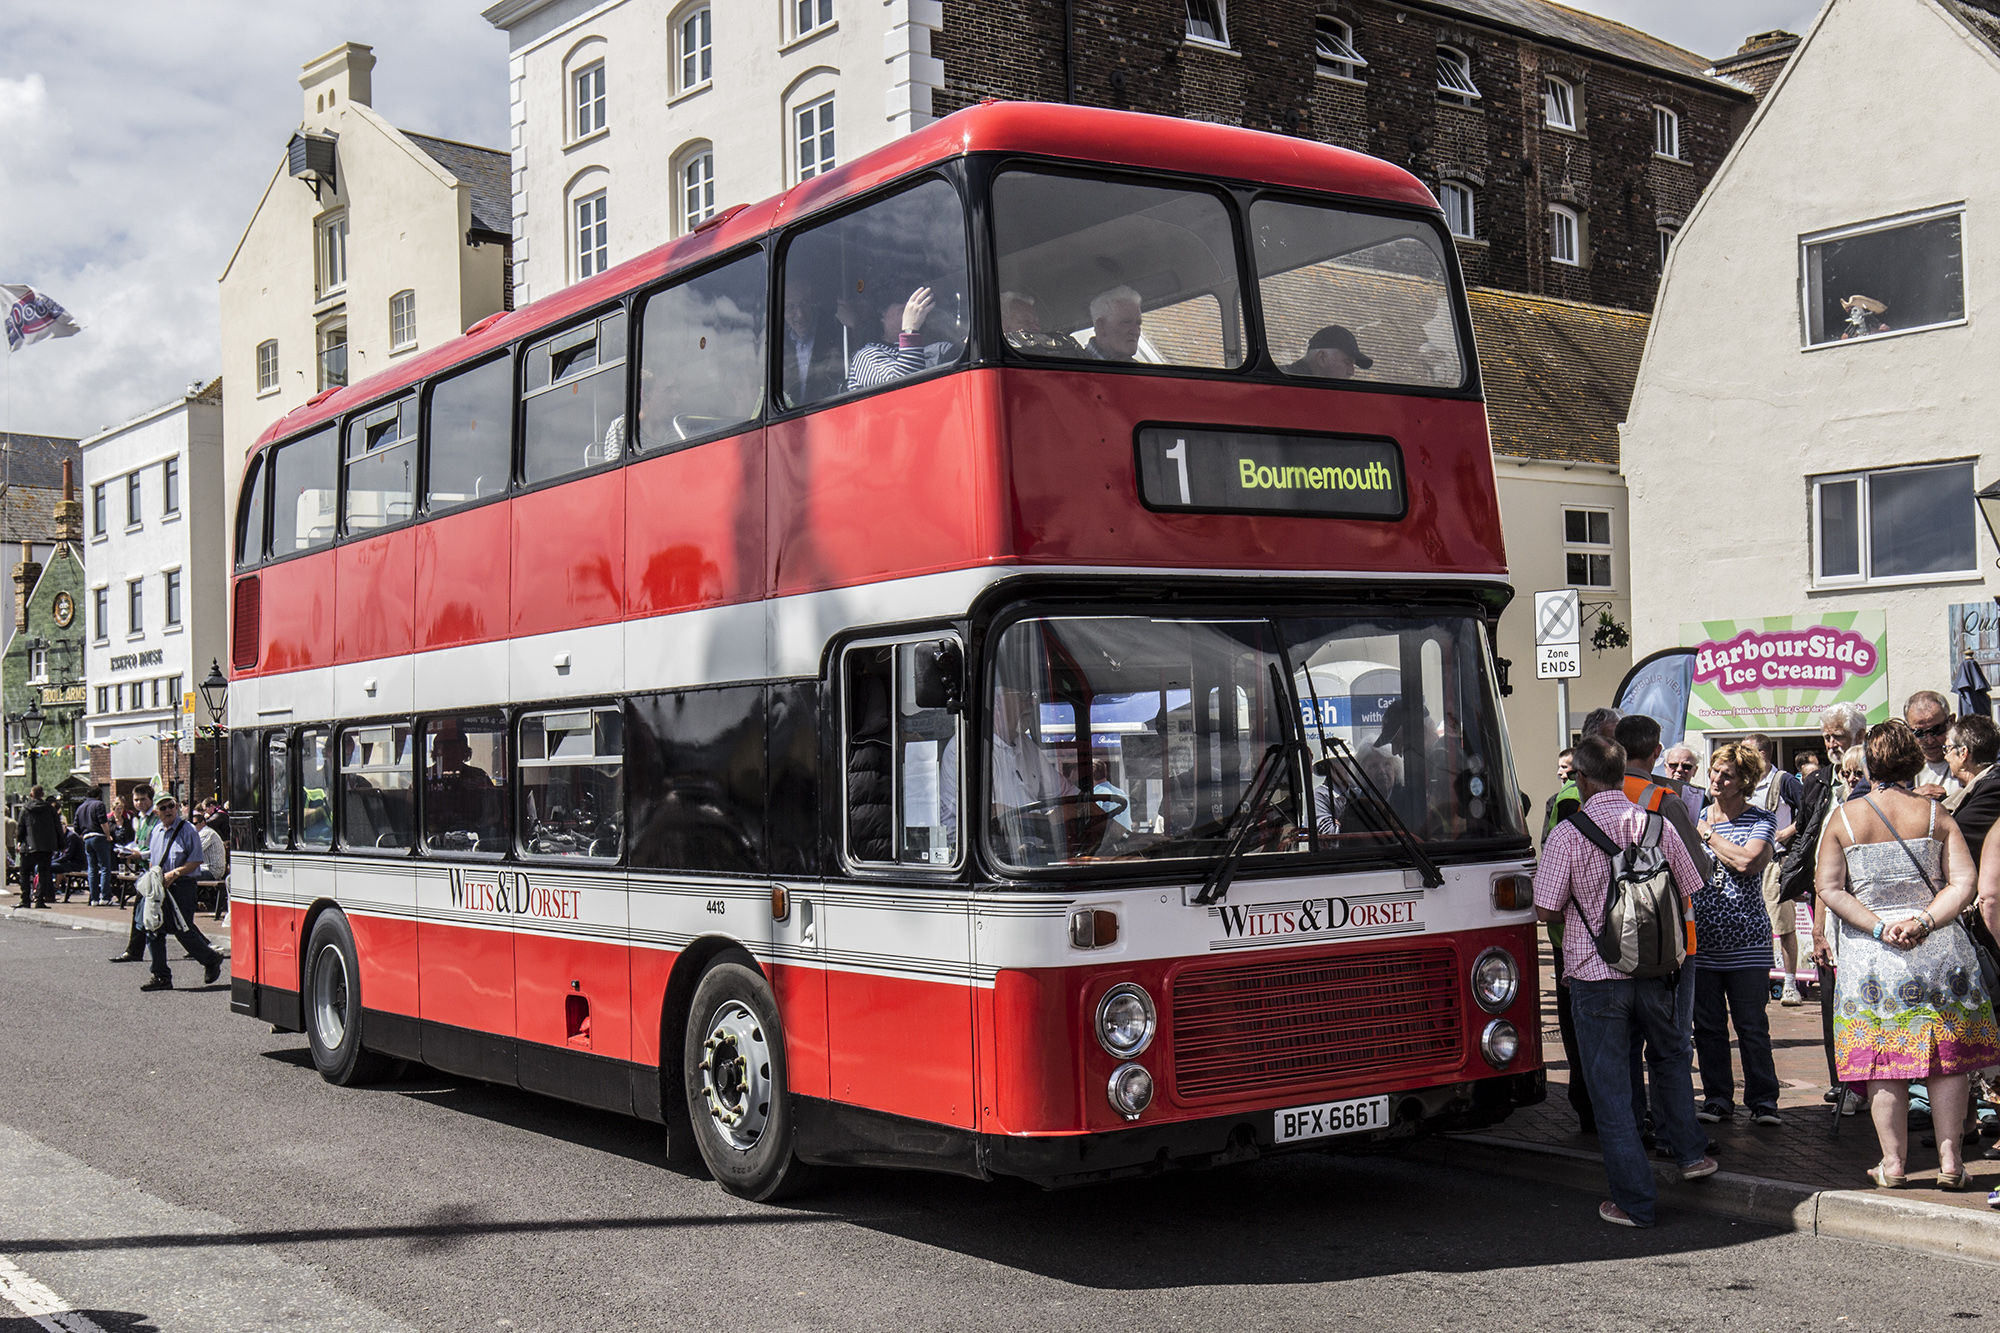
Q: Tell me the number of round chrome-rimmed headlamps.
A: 4